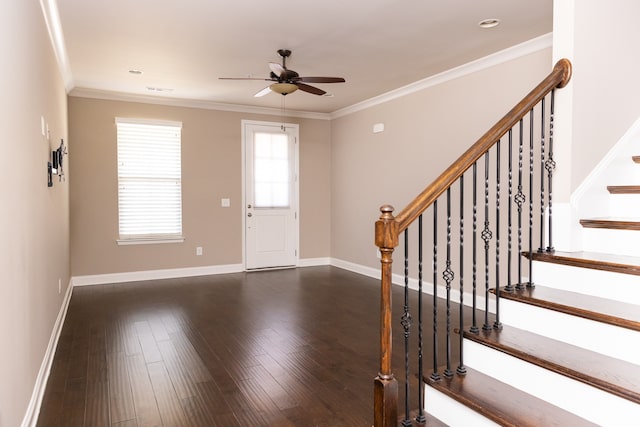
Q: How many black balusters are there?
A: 13